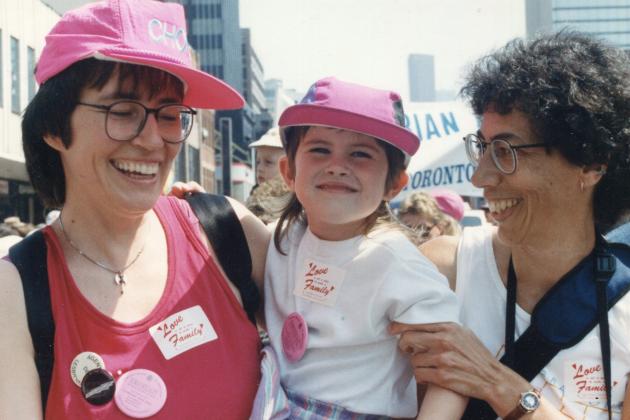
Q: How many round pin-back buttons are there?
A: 4